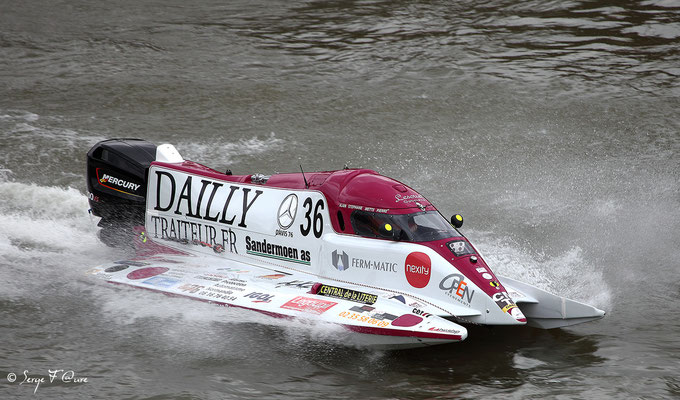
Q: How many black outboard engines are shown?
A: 1